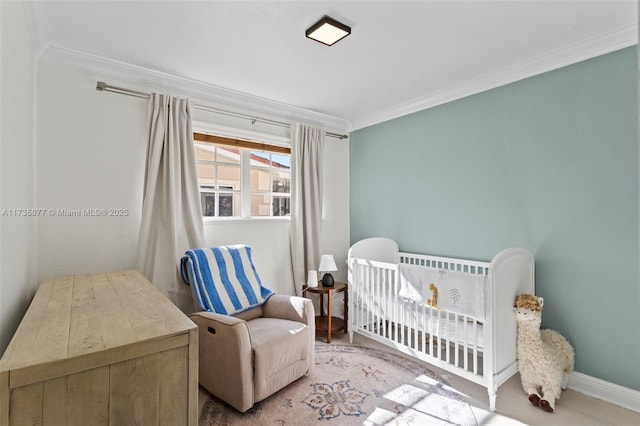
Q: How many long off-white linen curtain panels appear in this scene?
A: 2